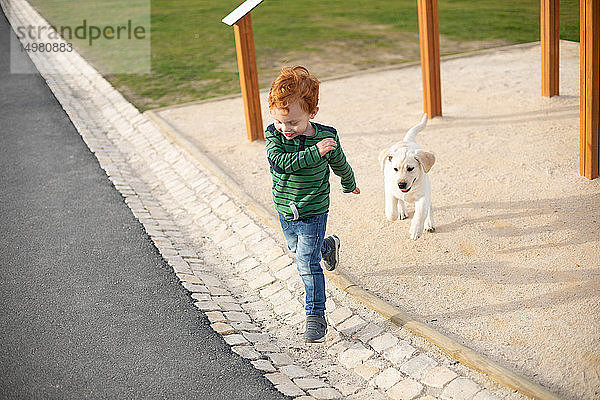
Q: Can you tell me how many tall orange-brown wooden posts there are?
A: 4